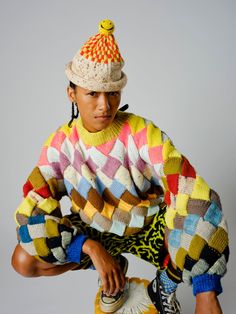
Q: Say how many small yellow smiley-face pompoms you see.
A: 1